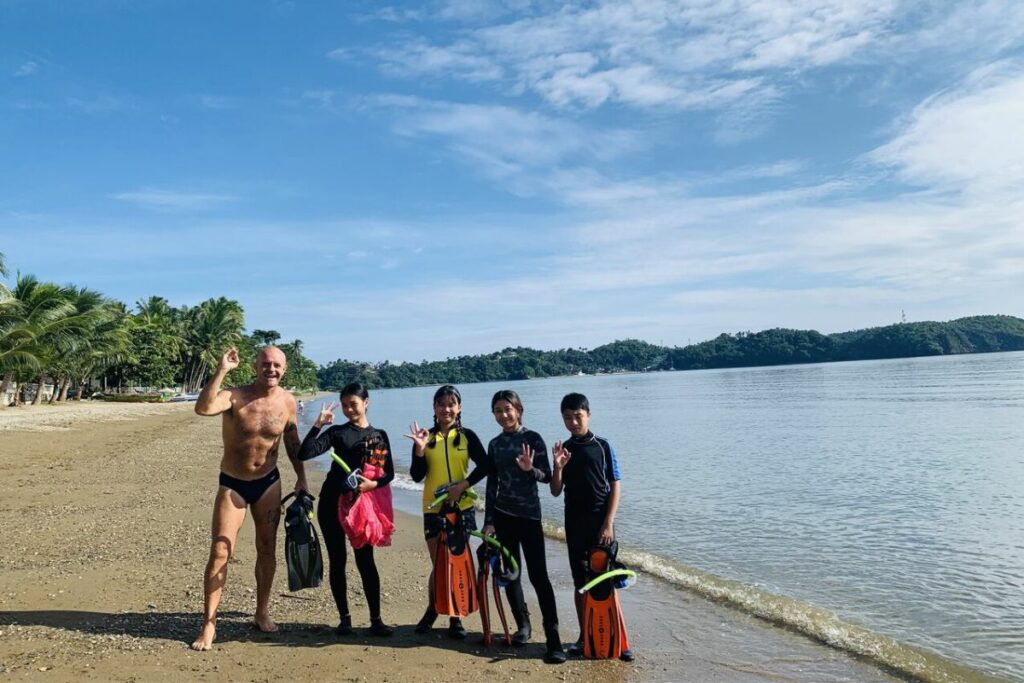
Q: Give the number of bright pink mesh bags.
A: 1